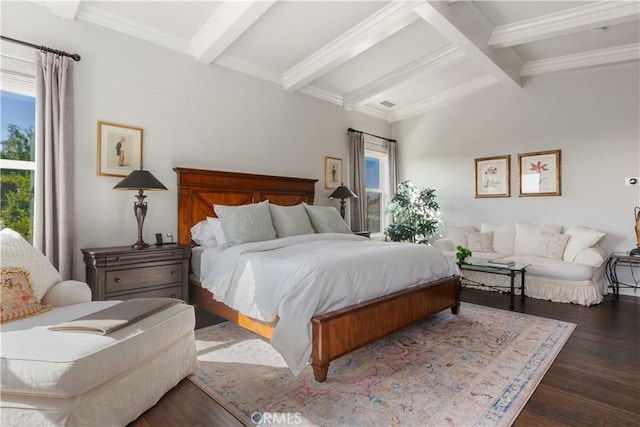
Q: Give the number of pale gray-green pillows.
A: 3